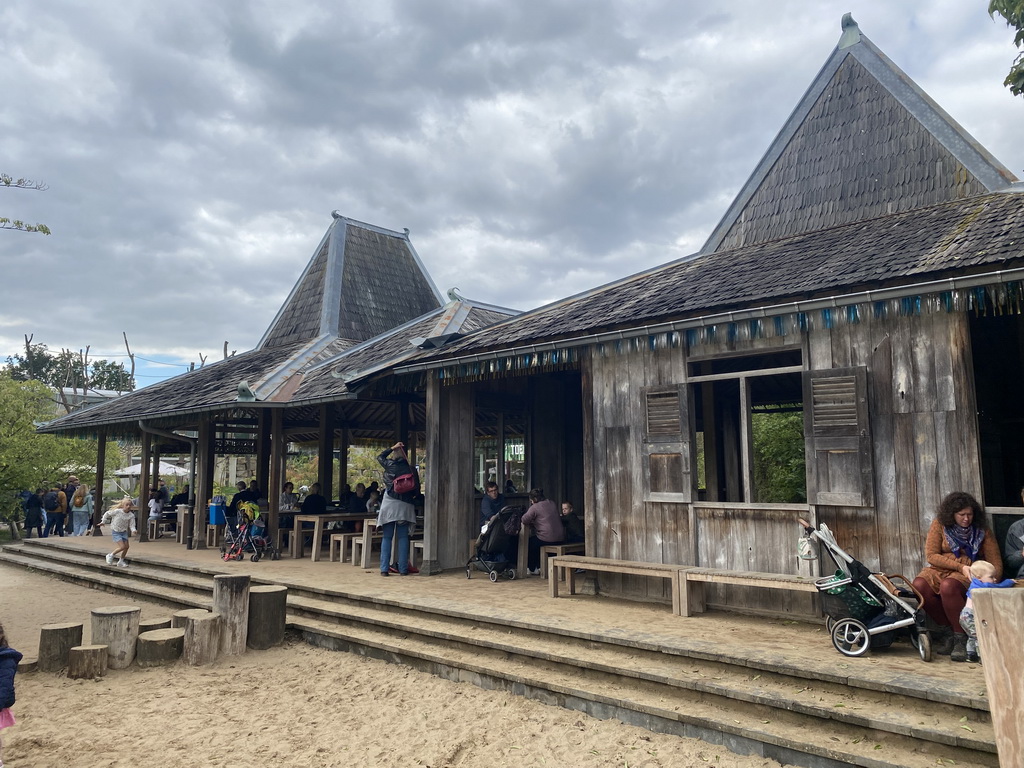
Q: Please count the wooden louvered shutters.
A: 2